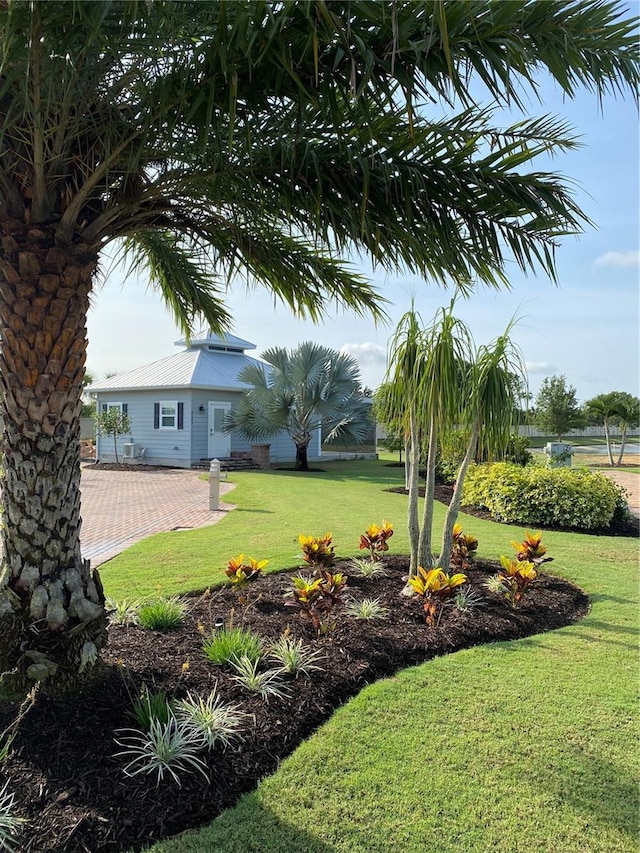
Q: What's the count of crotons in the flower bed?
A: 8